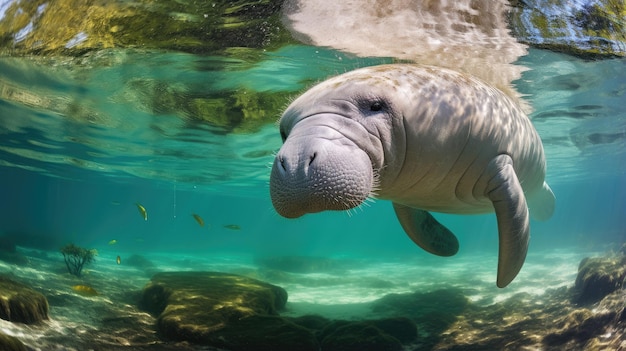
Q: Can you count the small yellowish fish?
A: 6